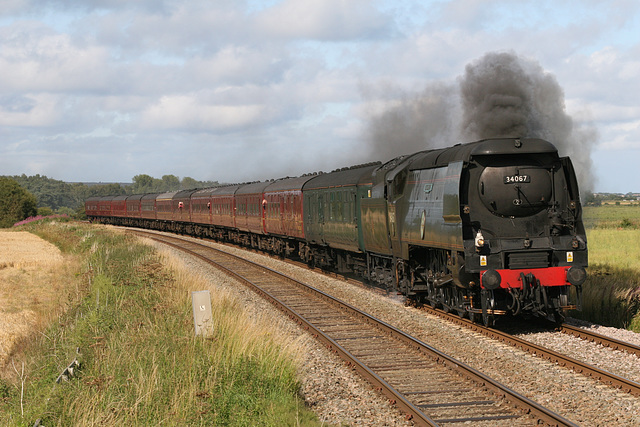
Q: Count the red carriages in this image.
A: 11